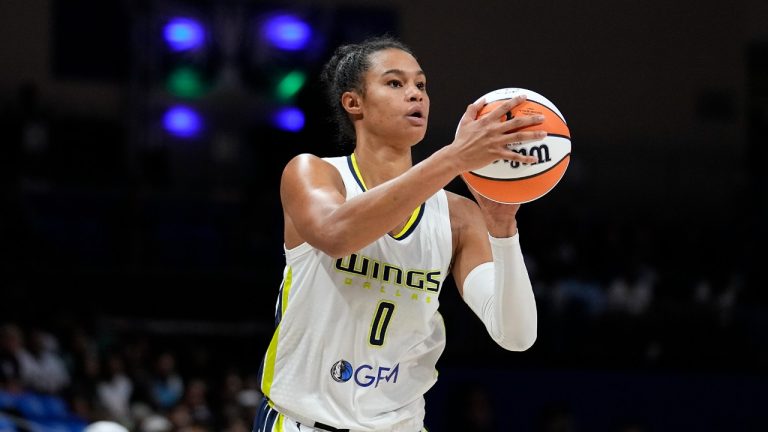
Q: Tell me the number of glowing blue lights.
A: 4